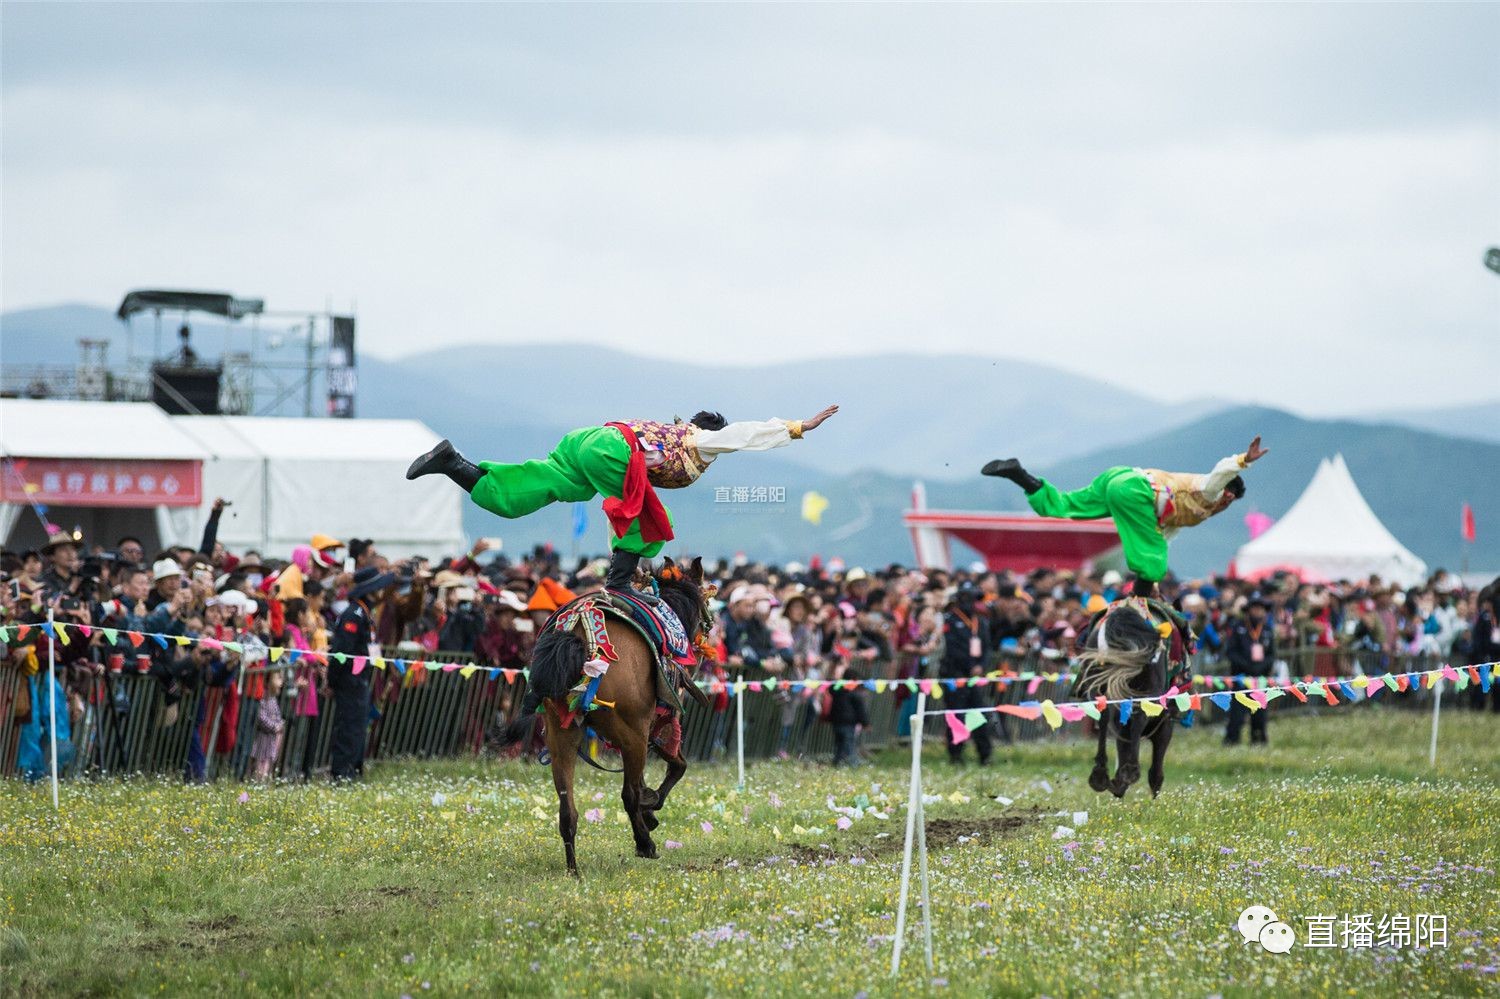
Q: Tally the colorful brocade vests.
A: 2